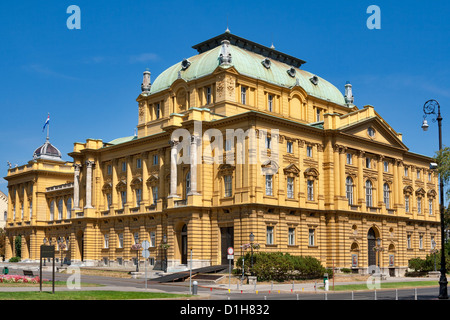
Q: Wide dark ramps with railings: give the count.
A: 1